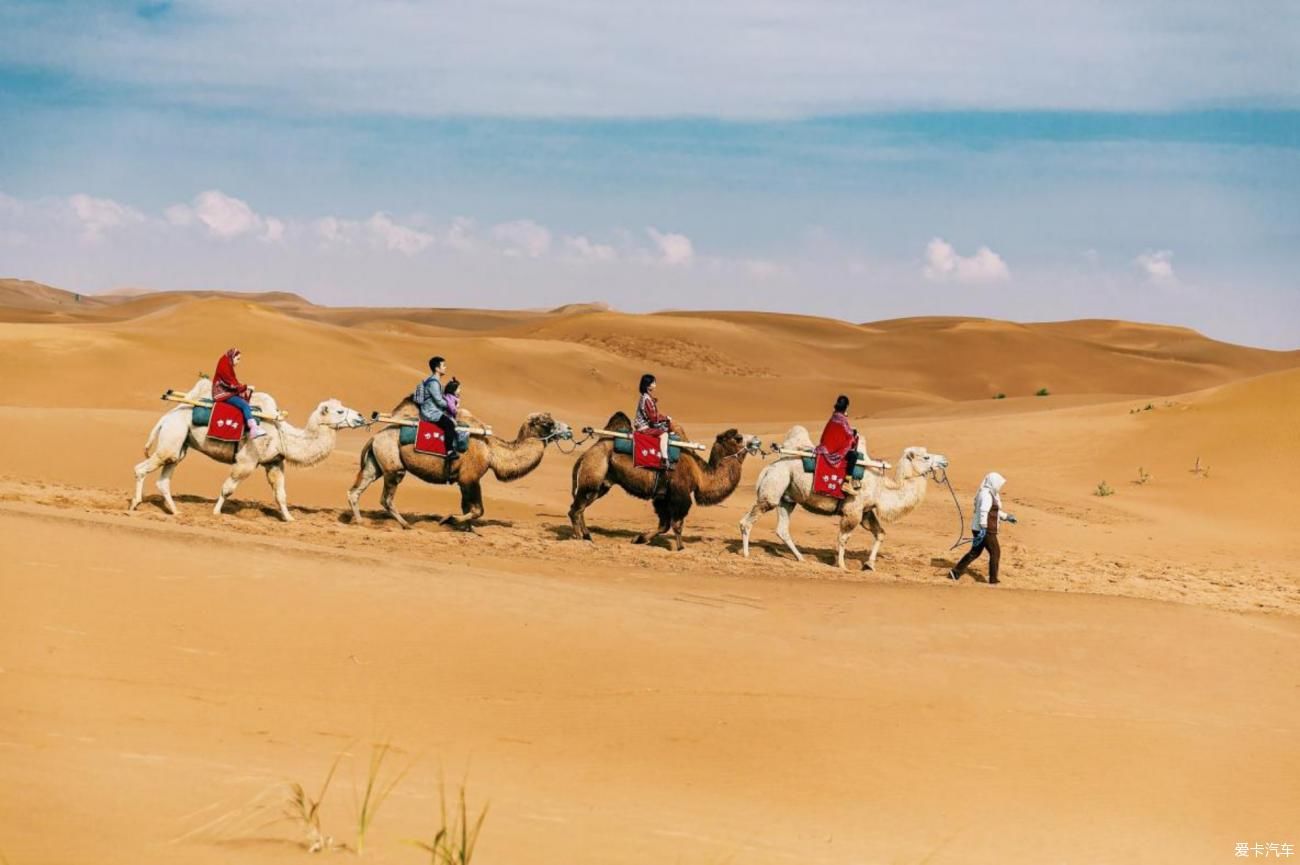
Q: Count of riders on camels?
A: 5